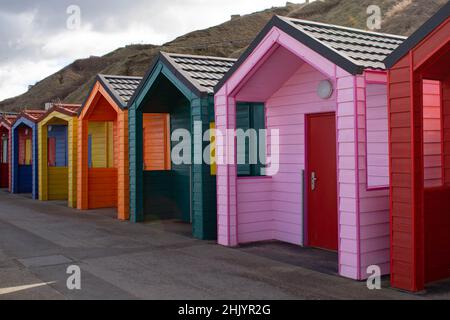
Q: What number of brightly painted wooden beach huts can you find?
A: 7